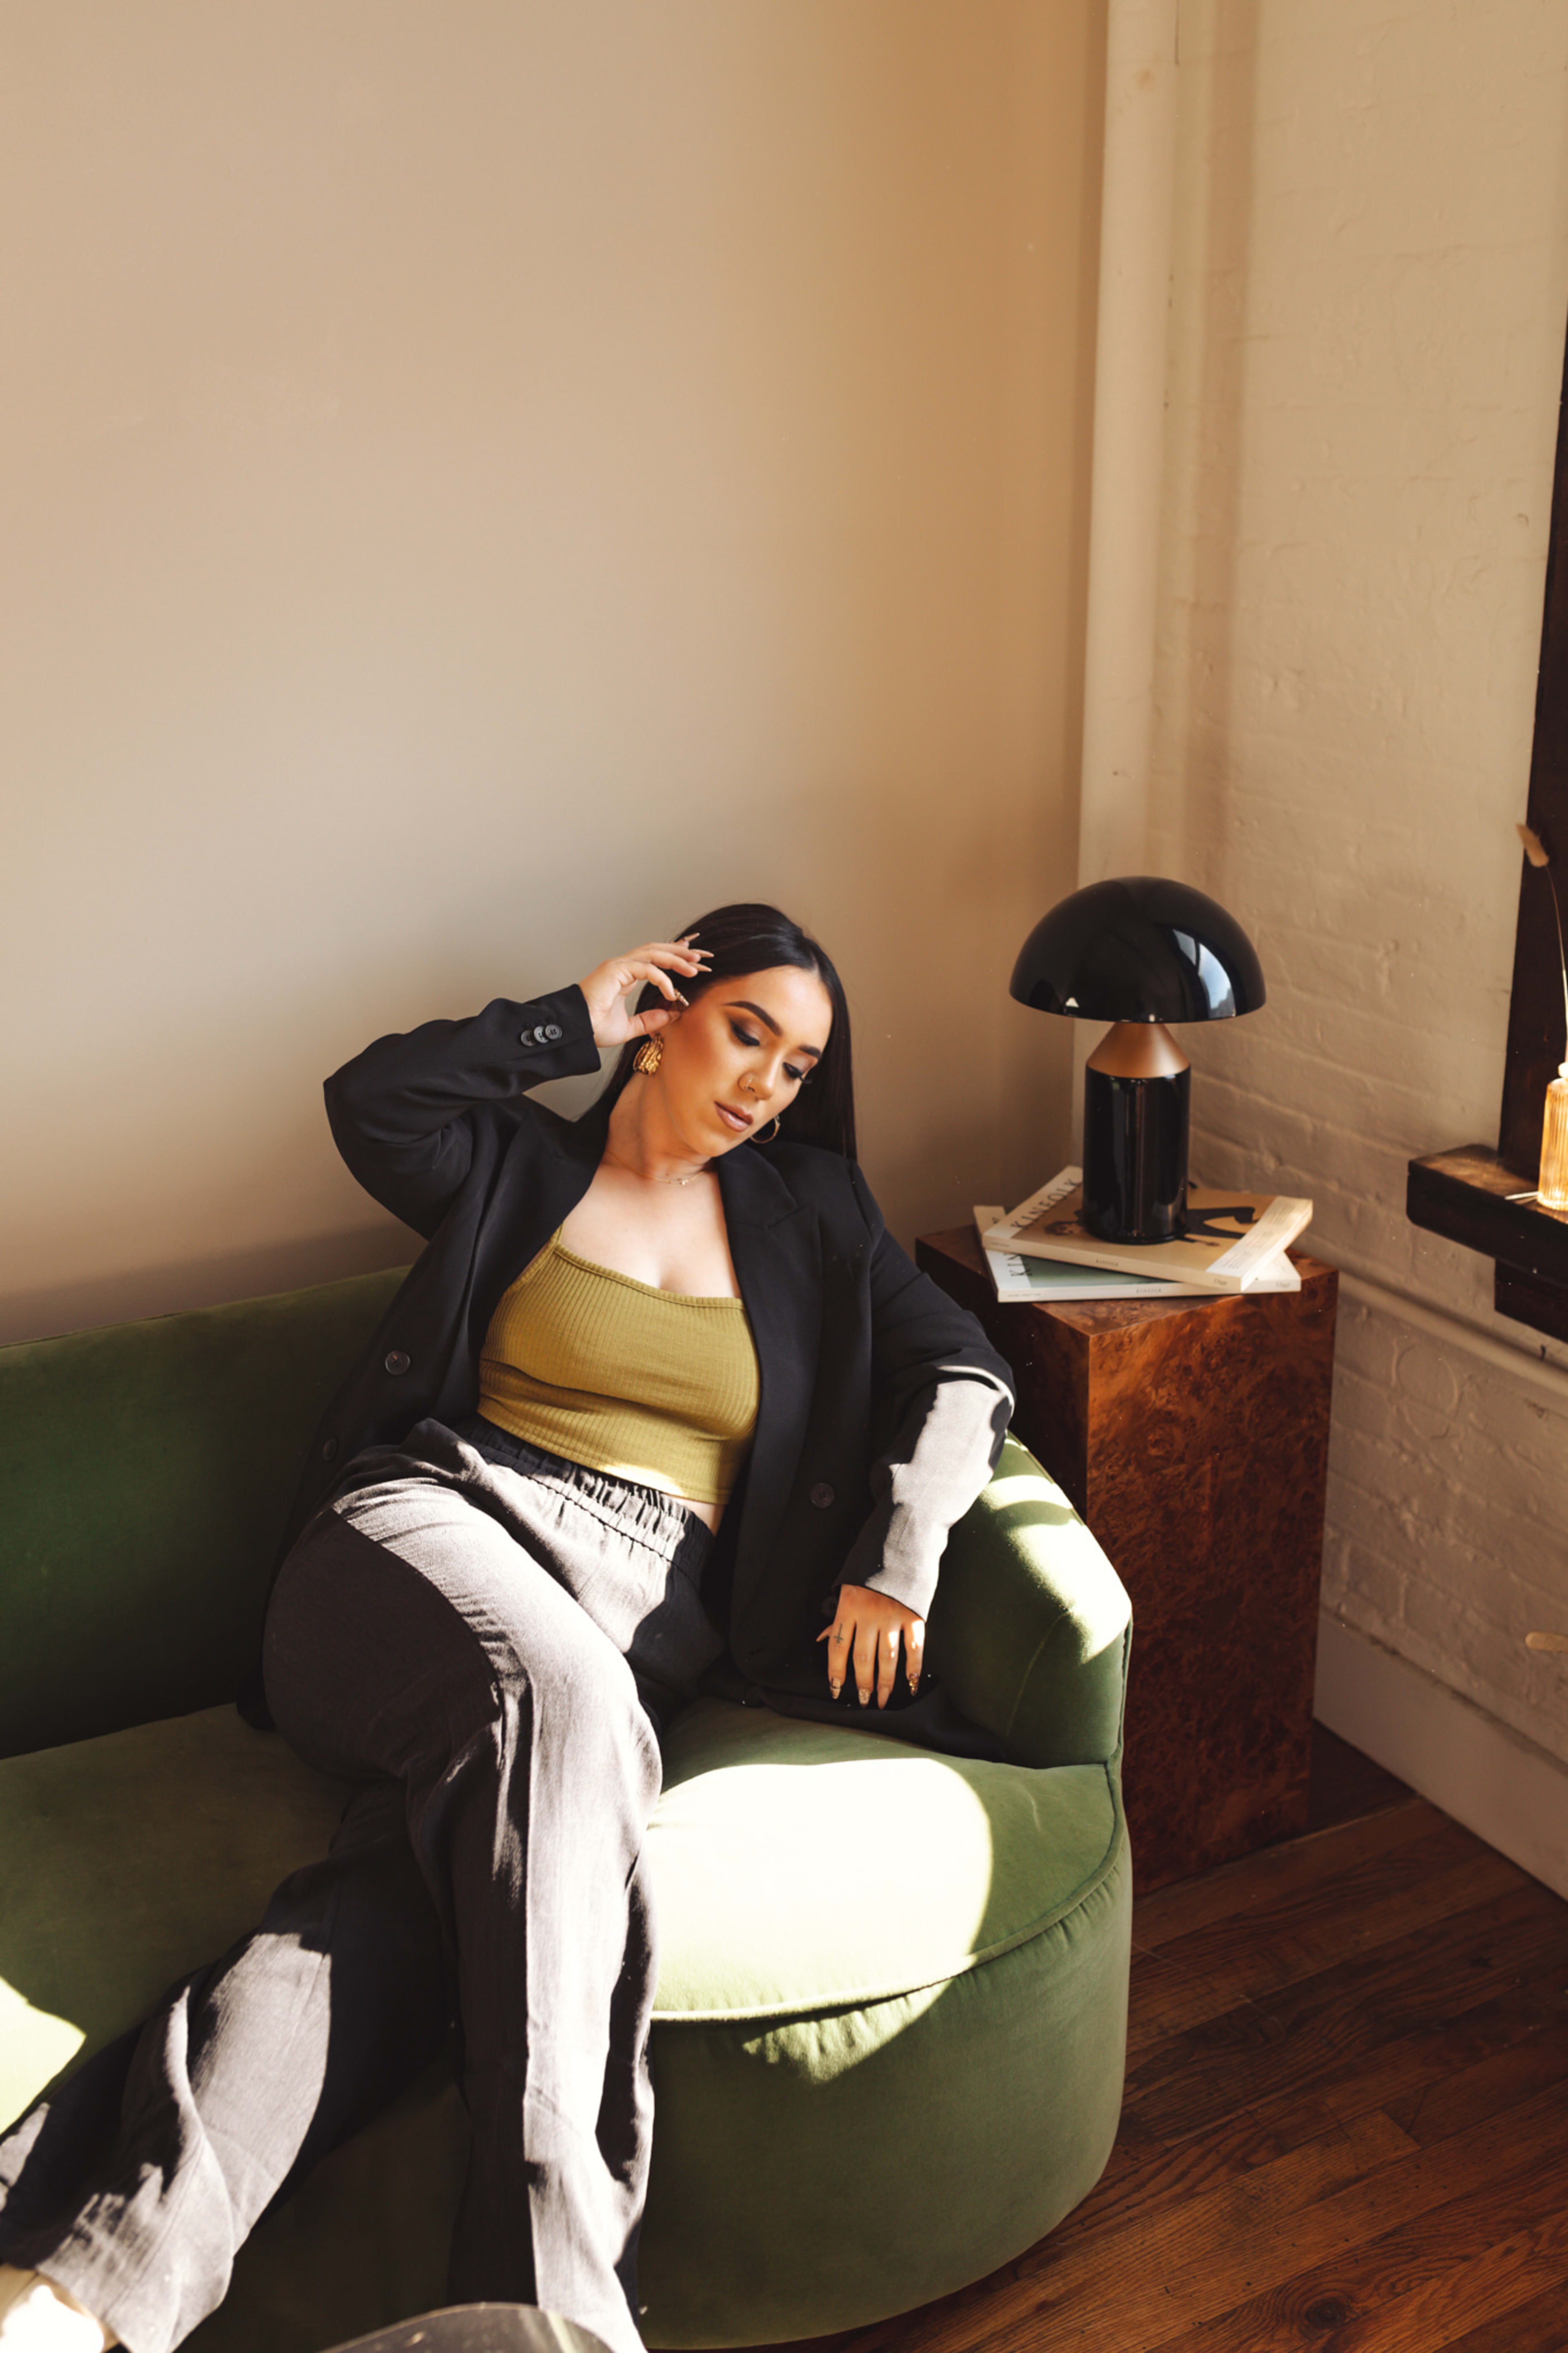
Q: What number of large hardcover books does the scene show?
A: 2